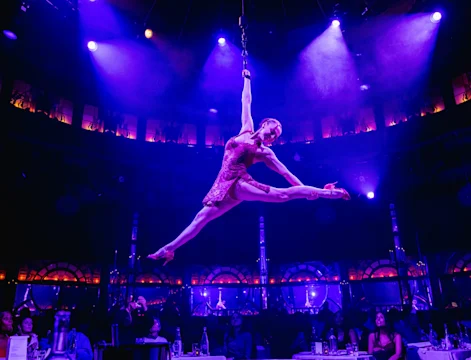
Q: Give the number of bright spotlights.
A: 6